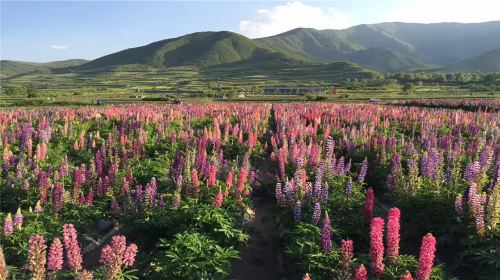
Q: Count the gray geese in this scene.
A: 0